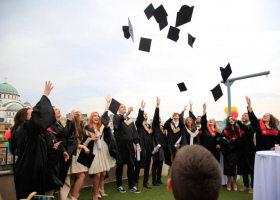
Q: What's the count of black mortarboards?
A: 13